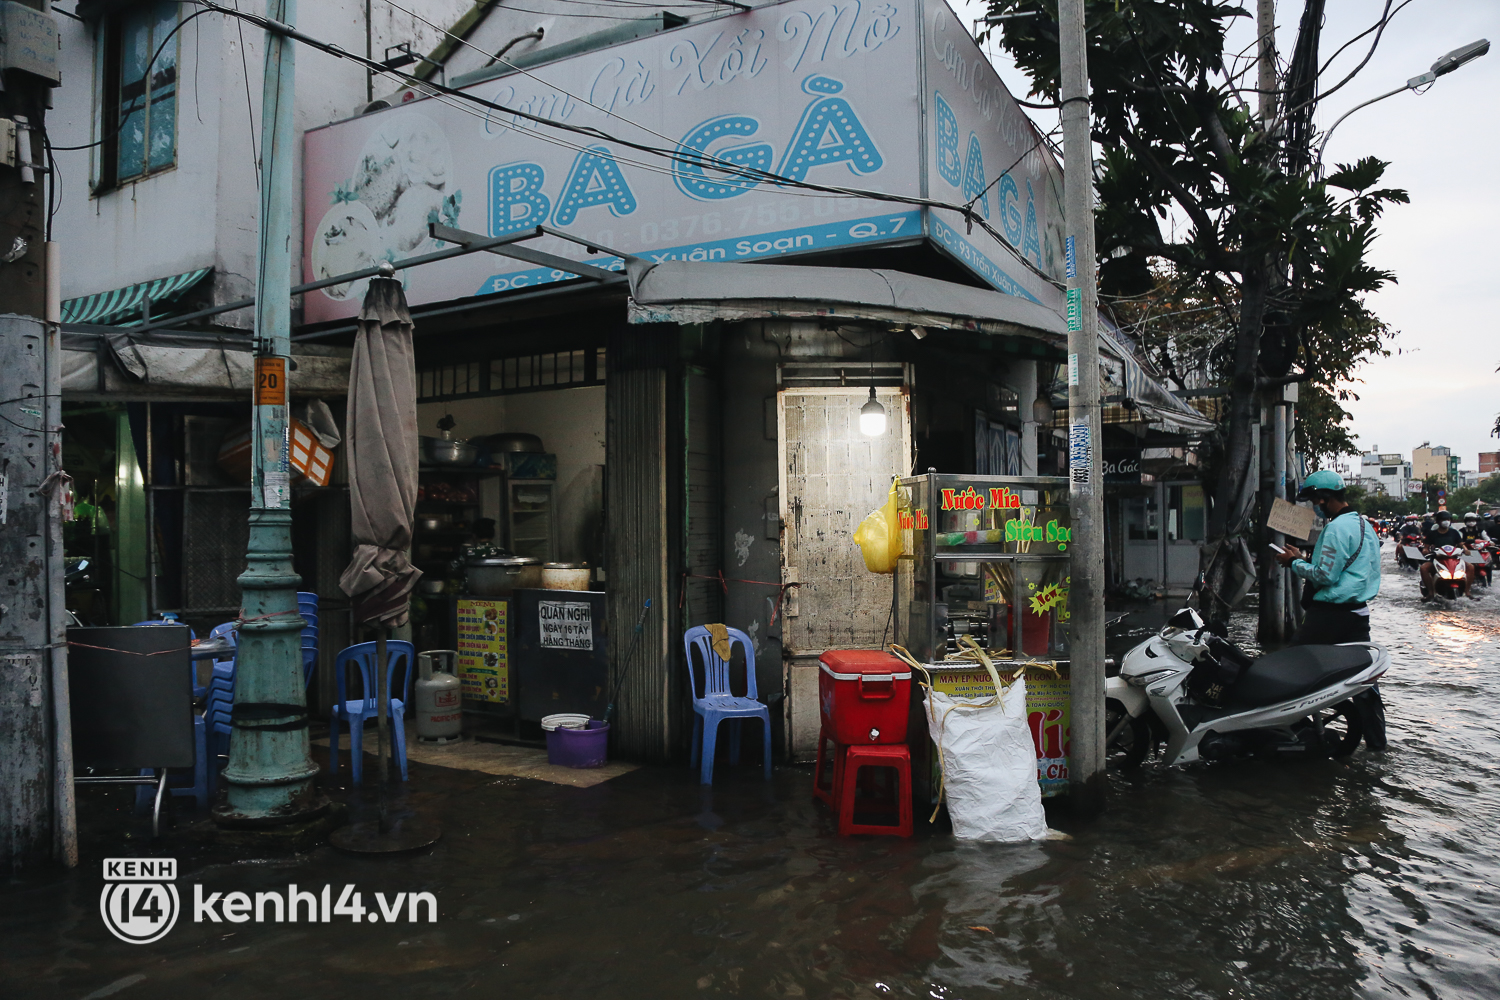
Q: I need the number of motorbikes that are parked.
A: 1